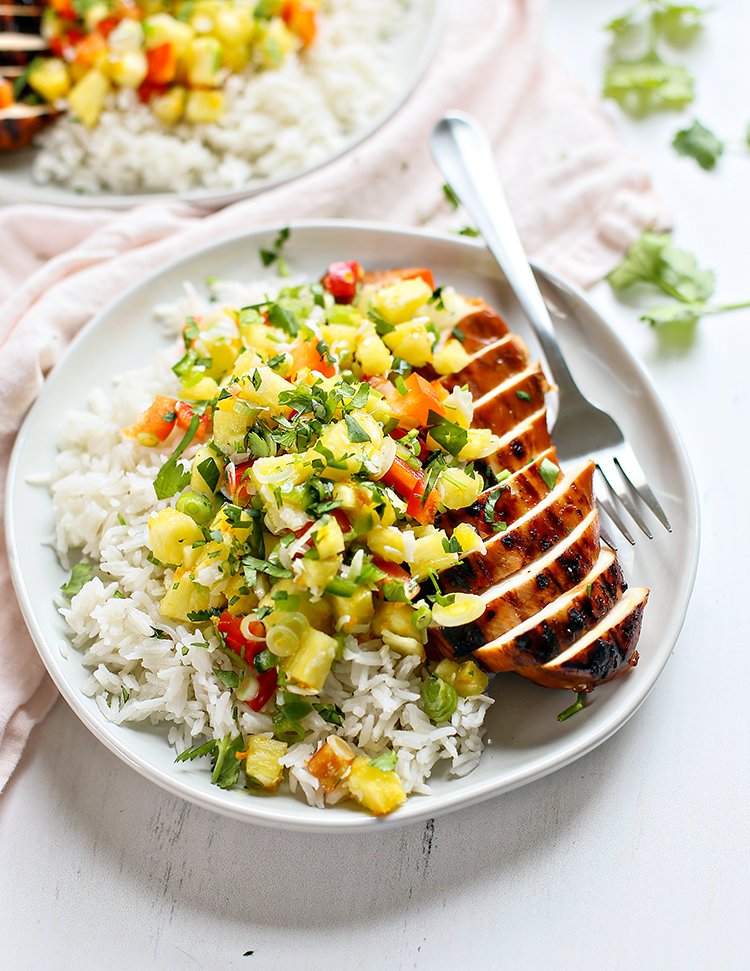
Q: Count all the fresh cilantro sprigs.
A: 3